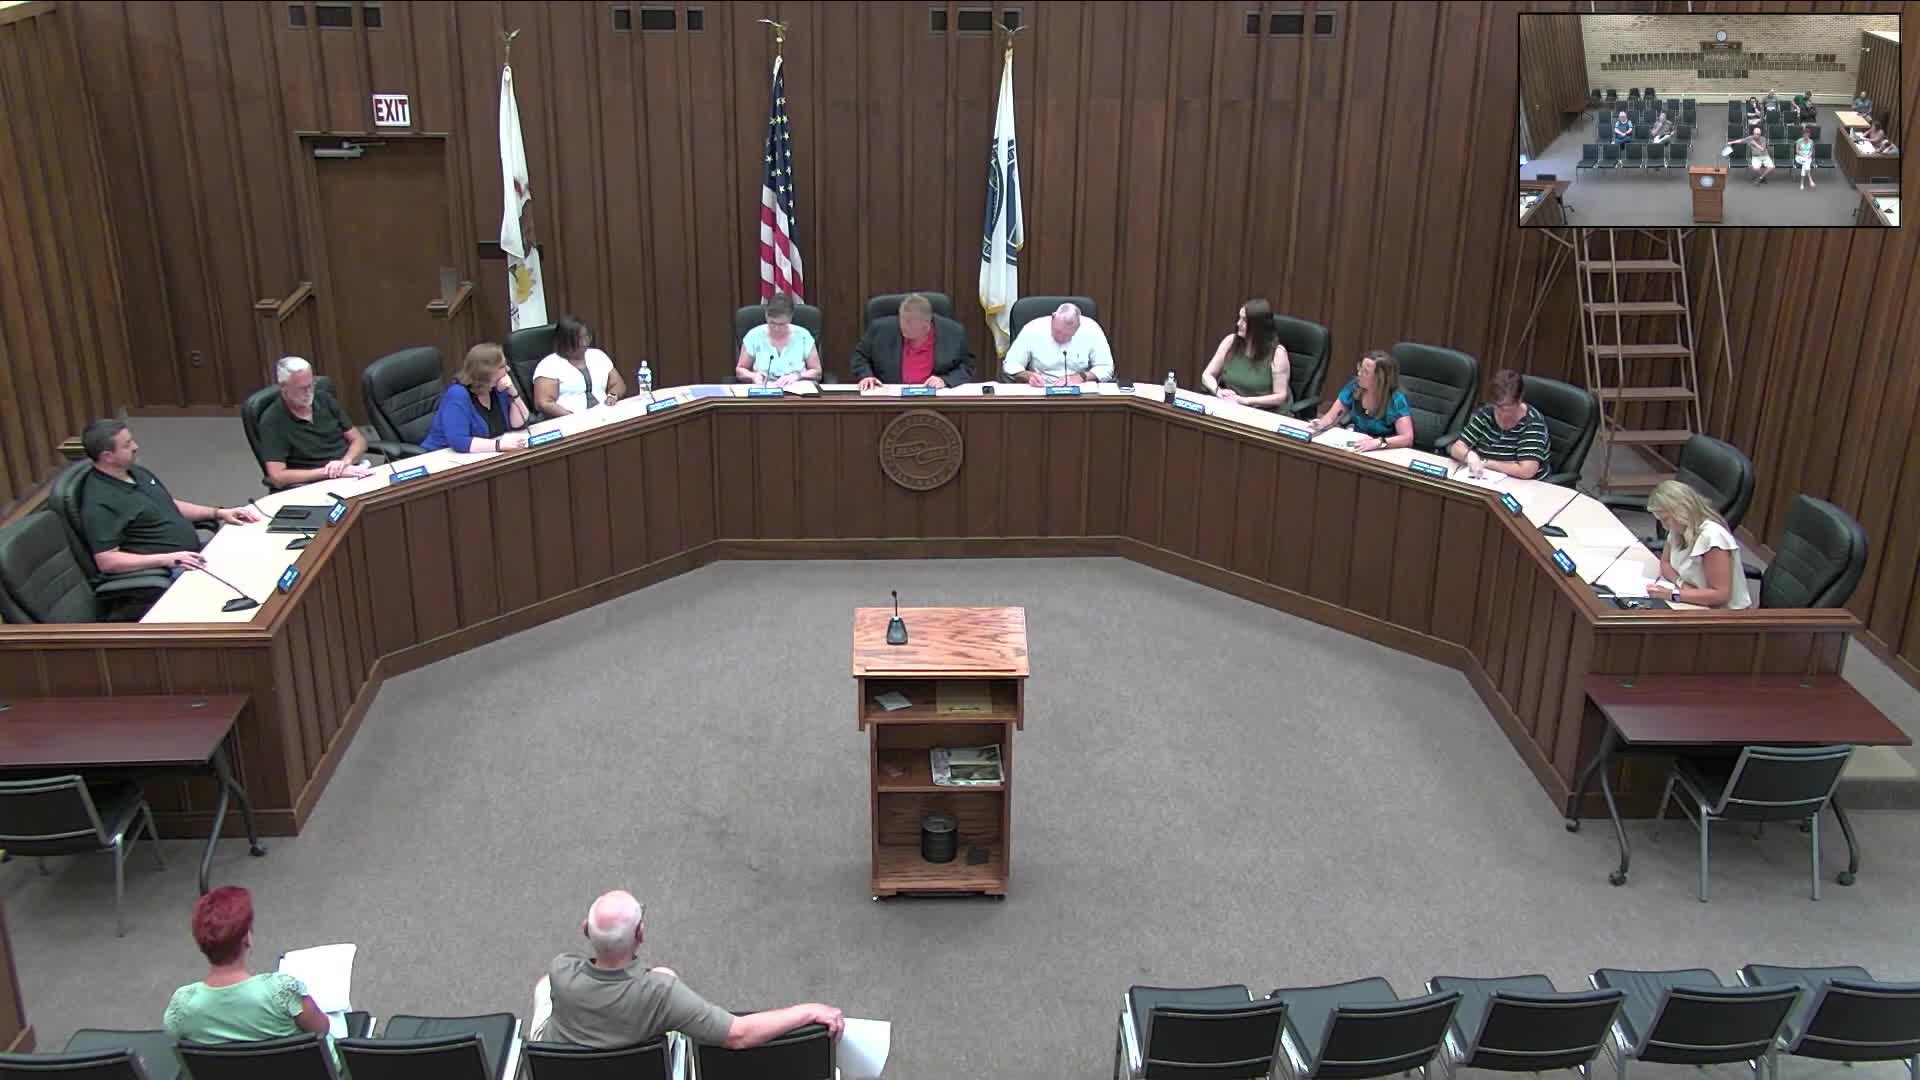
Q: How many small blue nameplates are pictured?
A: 13